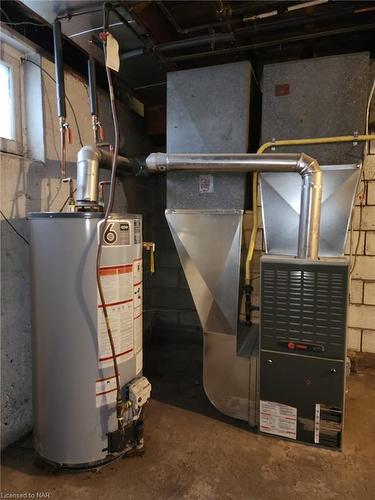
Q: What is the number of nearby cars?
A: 0